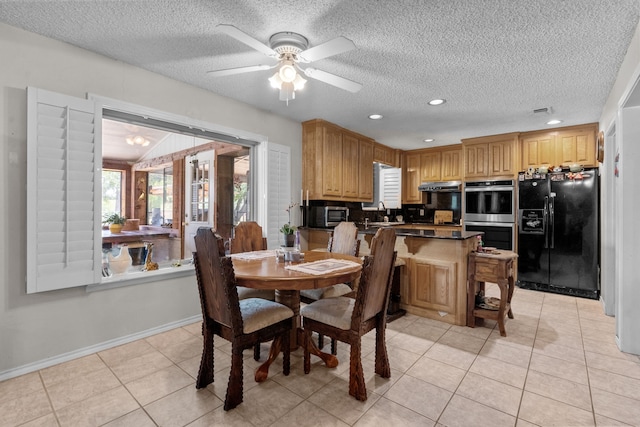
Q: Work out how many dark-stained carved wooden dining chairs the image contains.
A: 4